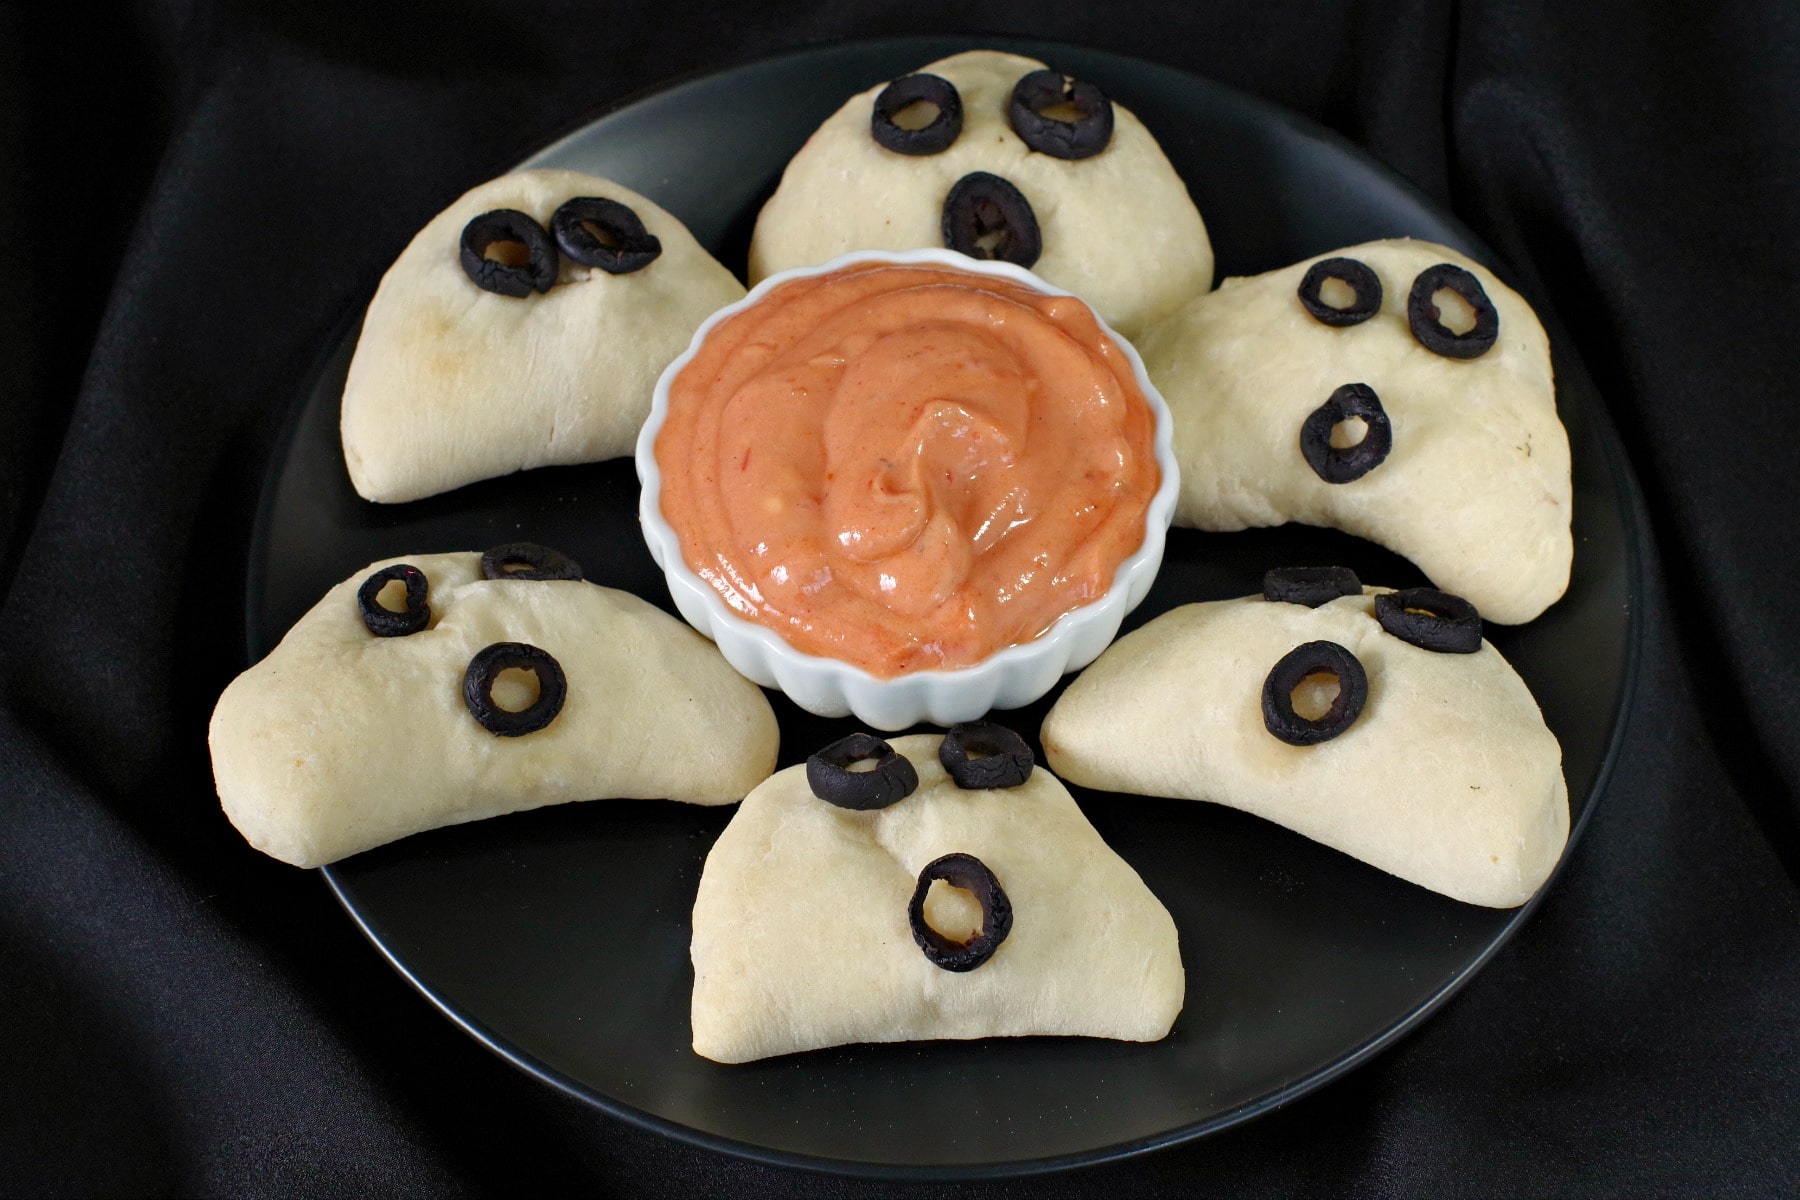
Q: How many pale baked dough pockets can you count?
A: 6